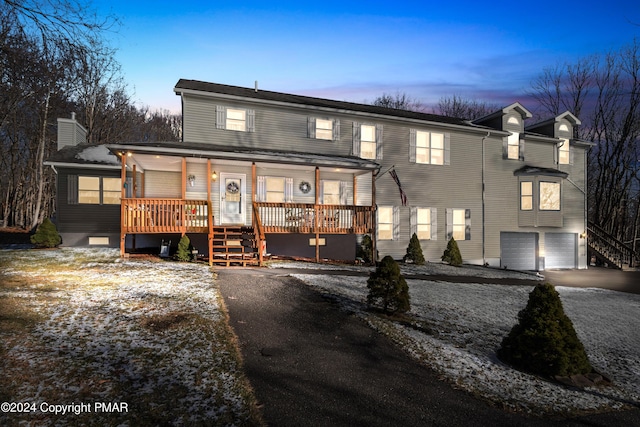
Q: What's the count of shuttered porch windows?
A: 2